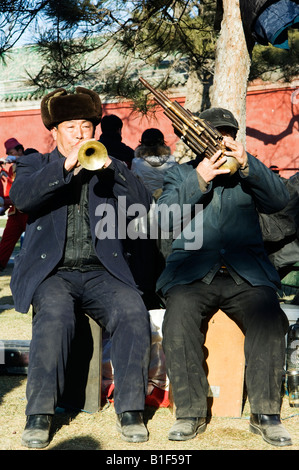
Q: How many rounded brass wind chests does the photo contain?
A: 1